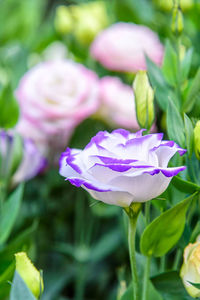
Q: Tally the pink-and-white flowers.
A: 3